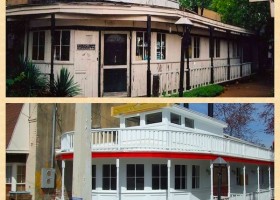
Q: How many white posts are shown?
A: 8